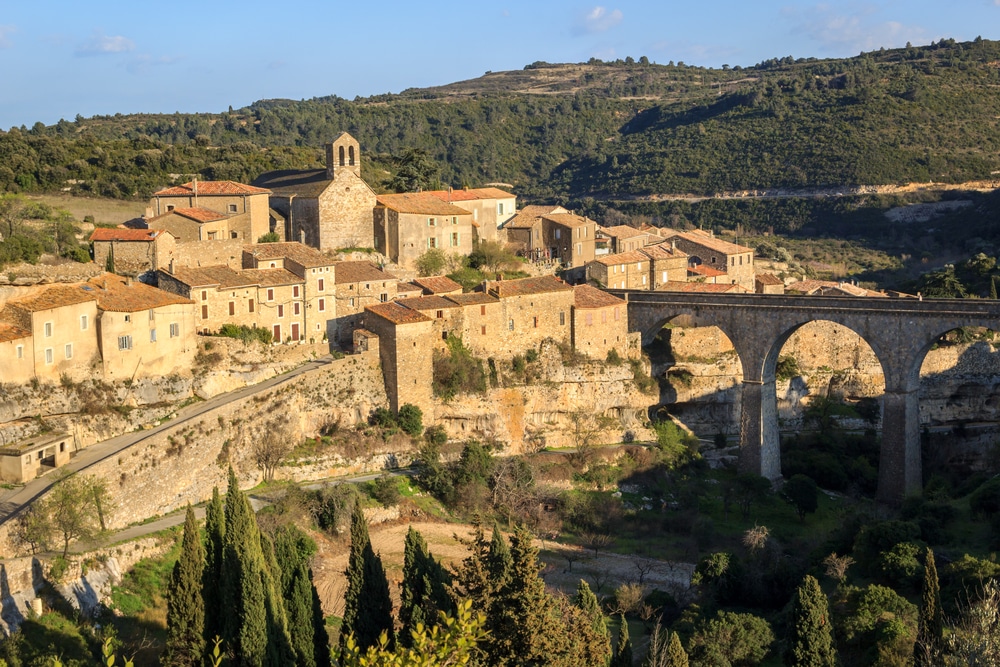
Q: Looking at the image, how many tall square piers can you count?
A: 2